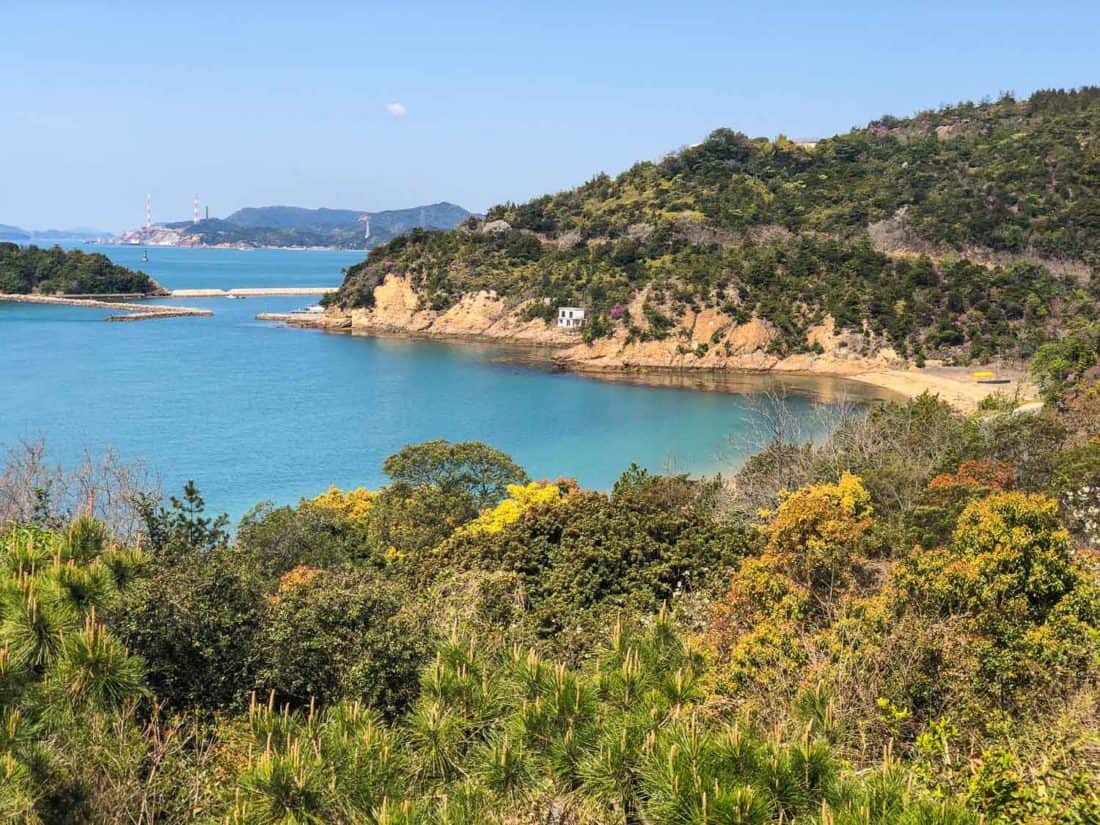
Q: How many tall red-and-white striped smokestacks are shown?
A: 2